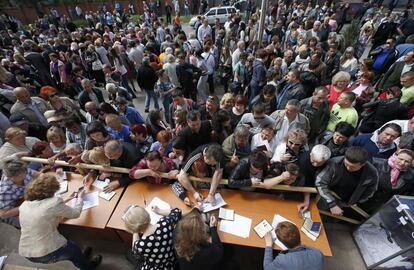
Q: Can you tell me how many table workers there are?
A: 4